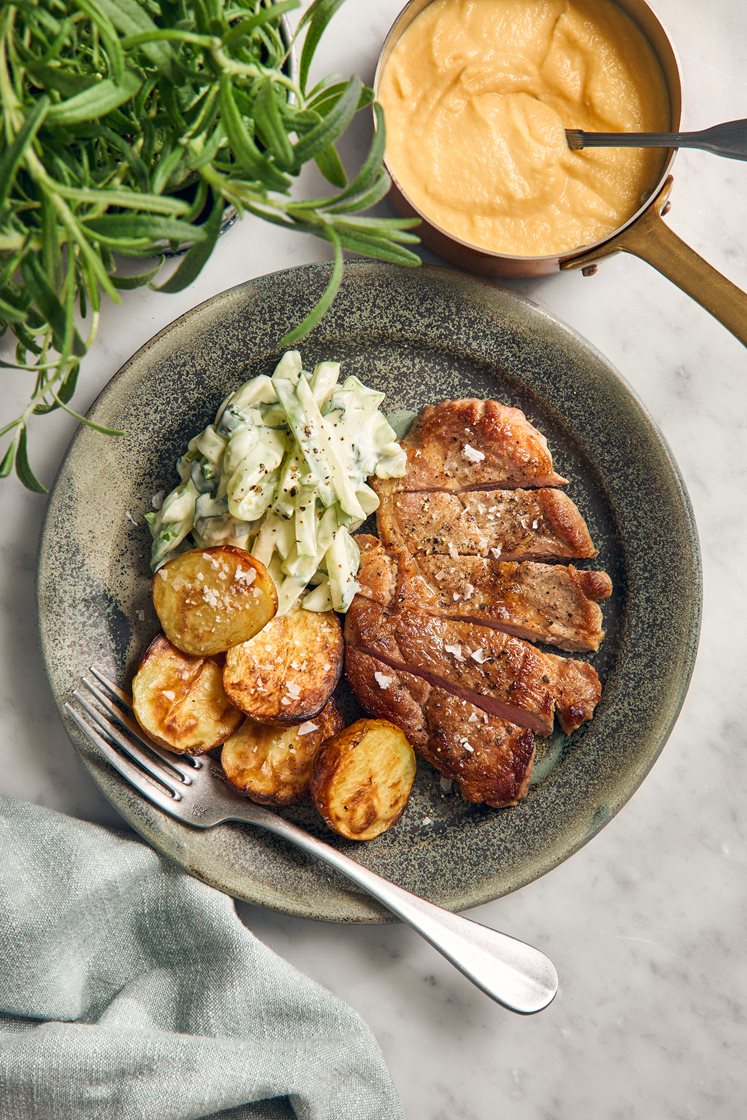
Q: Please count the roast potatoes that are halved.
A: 5